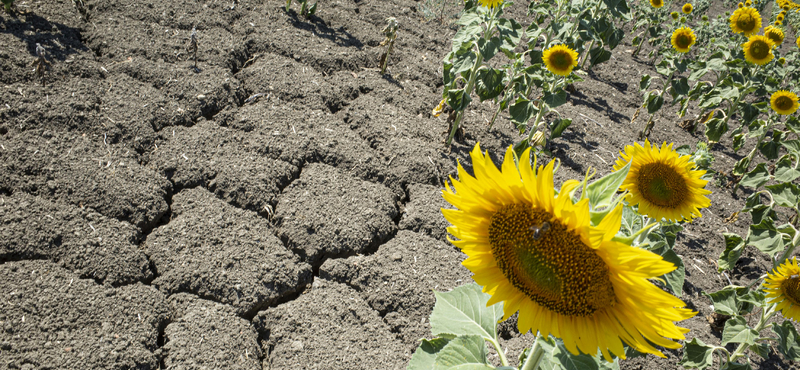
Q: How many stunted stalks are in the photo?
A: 3